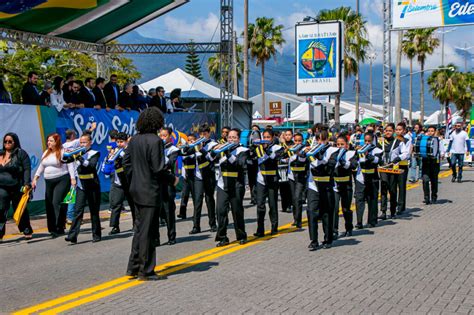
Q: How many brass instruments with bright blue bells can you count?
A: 0